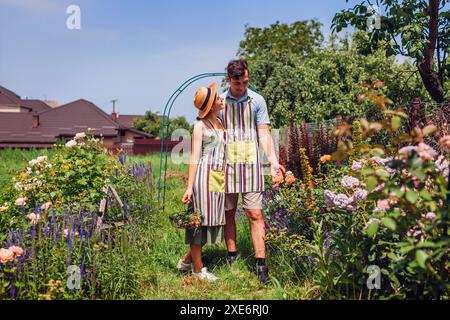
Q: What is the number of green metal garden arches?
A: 1